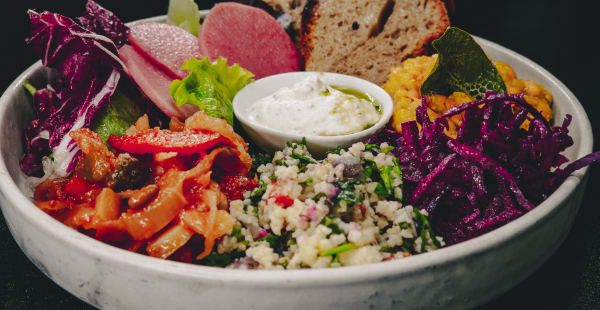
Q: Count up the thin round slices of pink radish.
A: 3